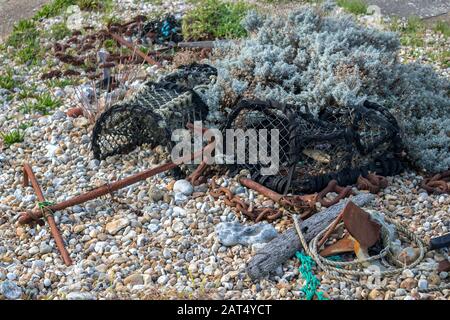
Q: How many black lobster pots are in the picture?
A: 2